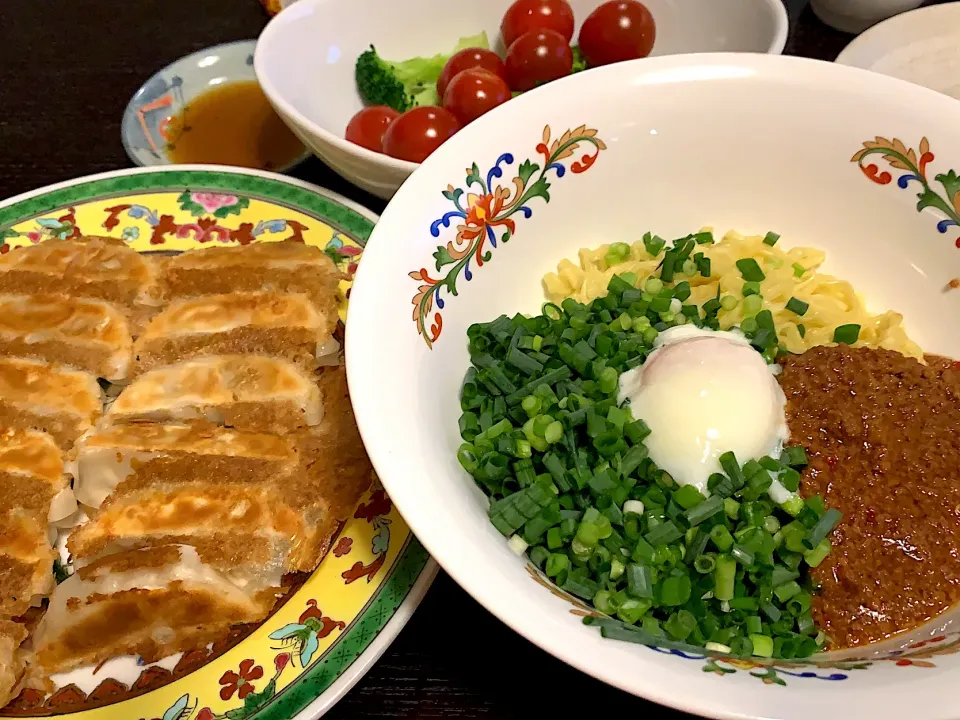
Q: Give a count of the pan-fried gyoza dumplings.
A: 12